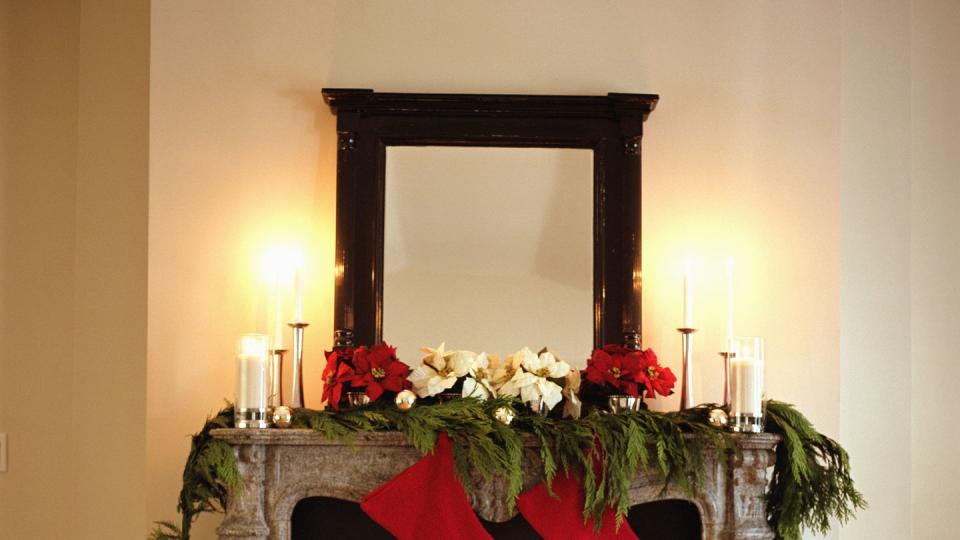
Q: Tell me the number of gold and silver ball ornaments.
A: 4